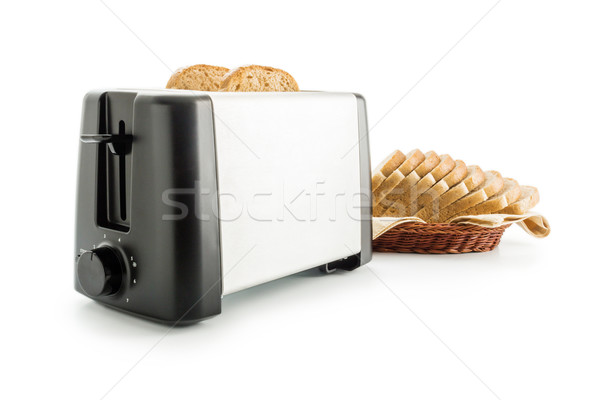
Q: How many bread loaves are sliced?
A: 1